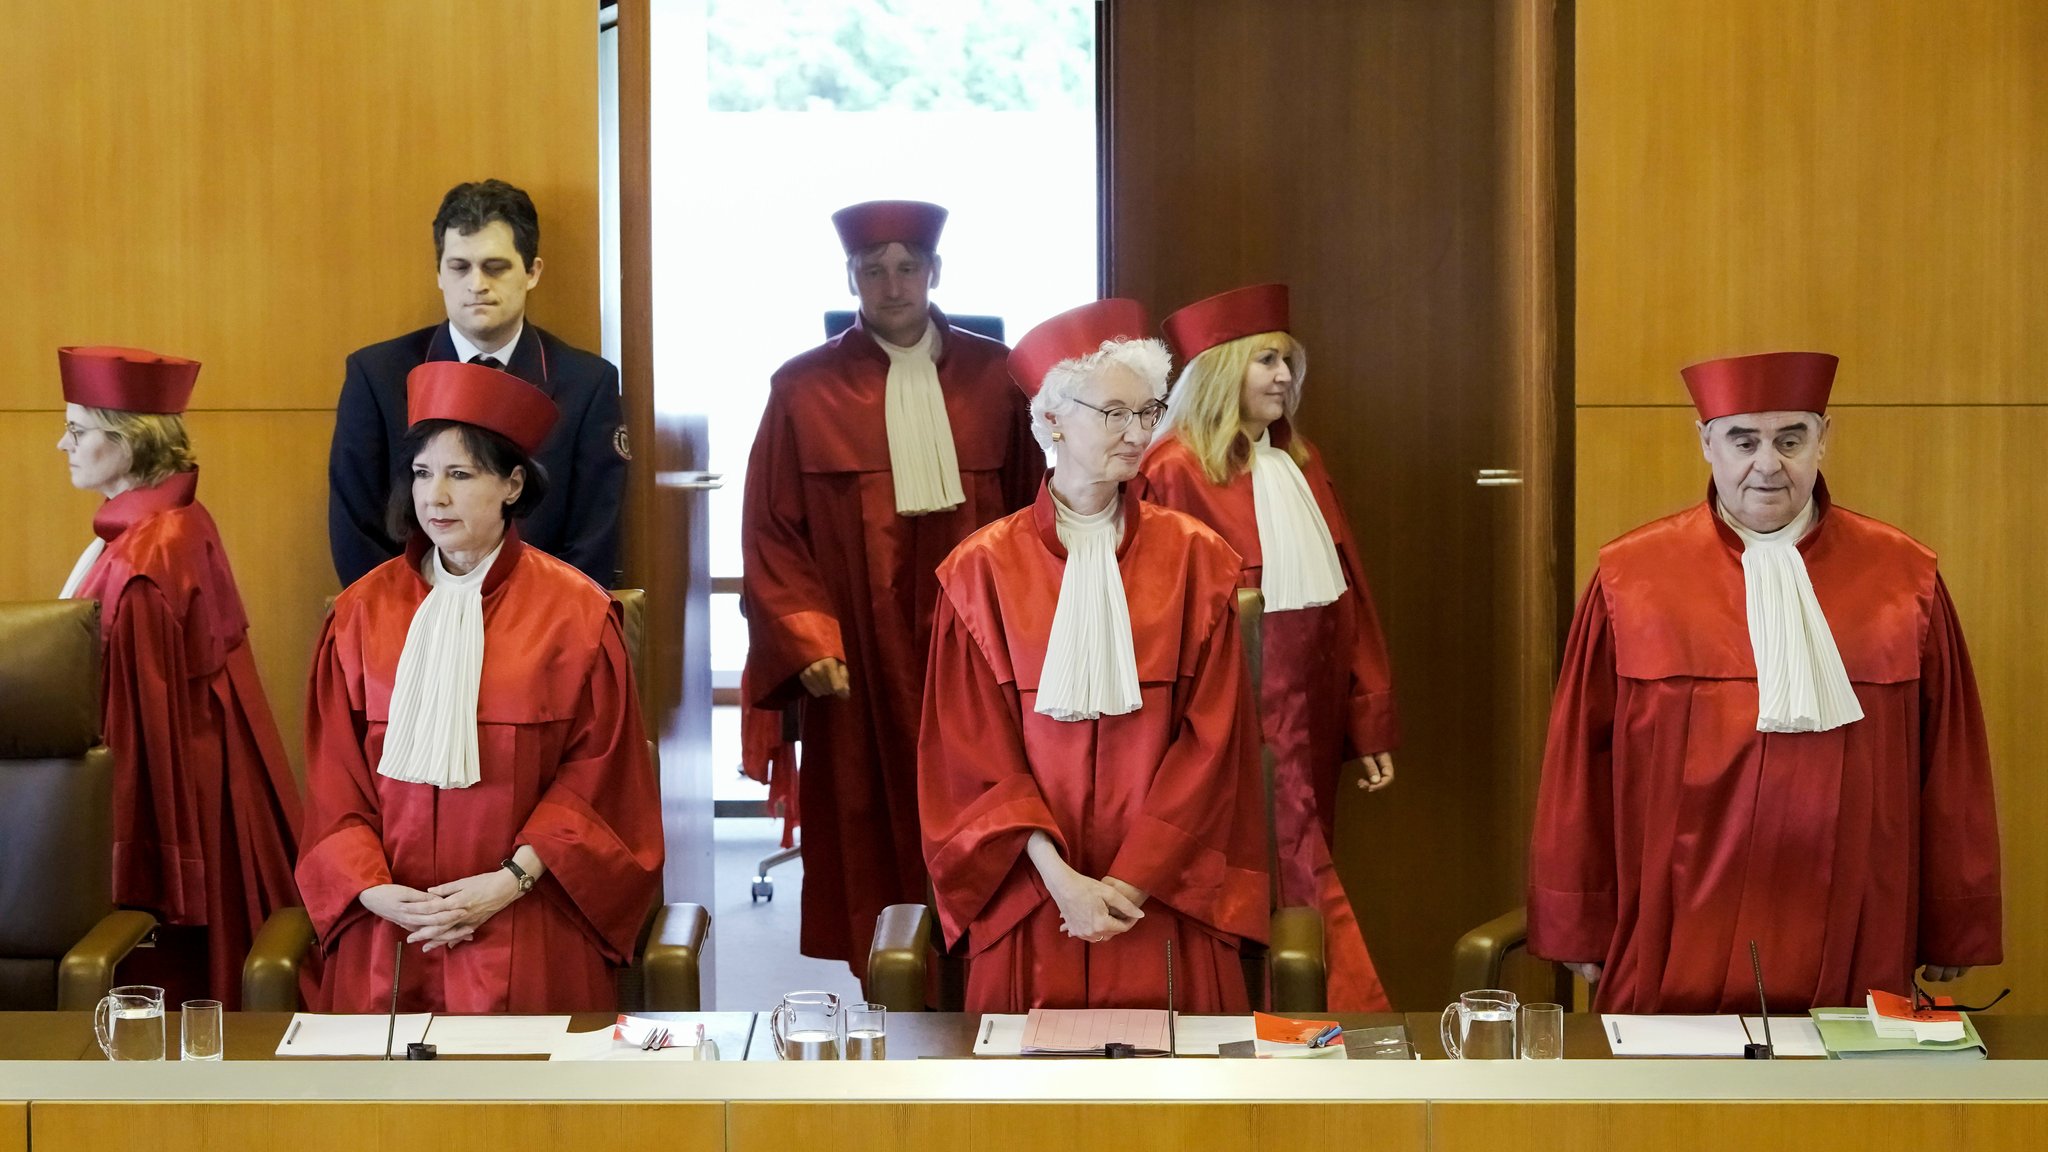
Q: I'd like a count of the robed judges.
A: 6